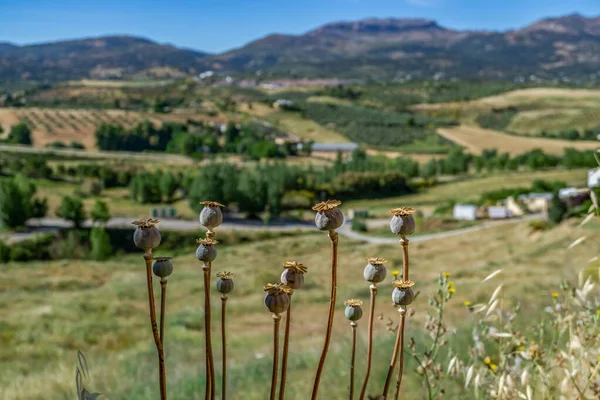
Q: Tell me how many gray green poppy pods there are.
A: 12